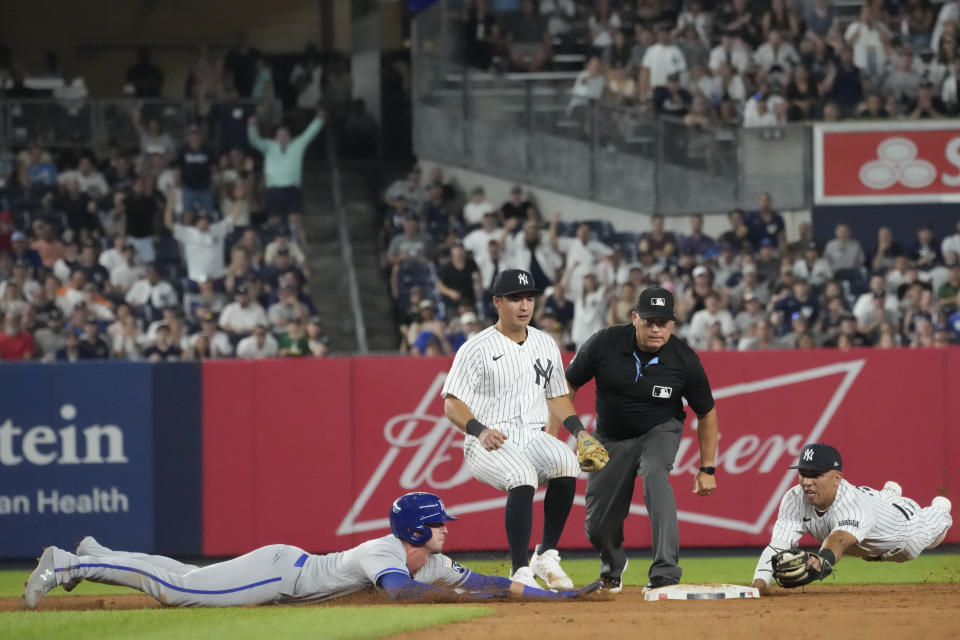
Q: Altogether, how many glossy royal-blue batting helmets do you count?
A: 1